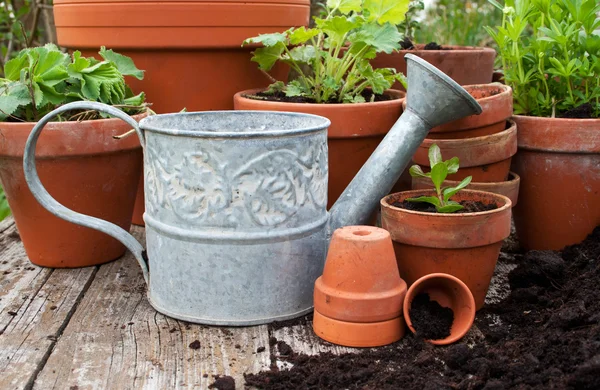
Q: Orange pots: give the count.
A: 12